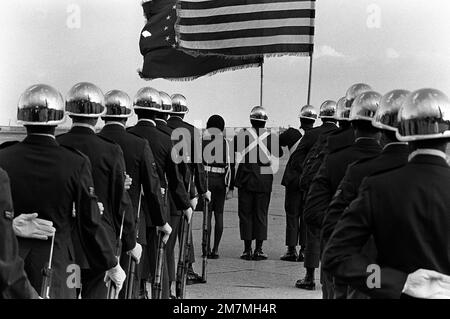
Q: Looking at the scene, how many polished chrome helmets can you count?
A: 14